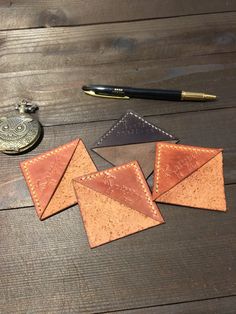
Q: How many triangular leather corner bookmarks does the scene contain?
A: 4